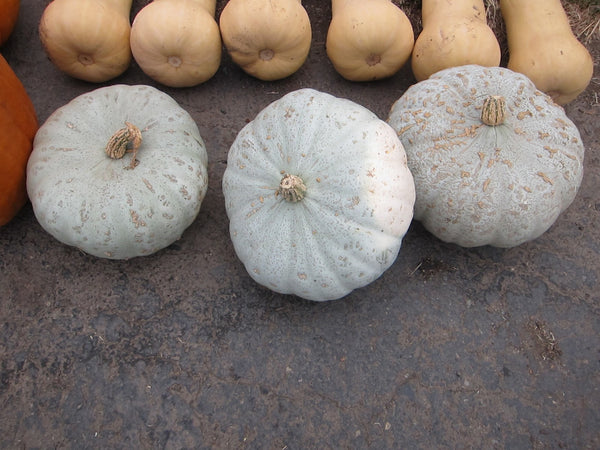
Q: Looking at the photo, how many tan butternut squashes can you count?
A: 6